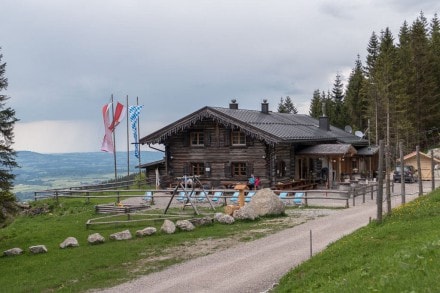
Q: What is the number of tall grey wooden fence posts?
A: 5